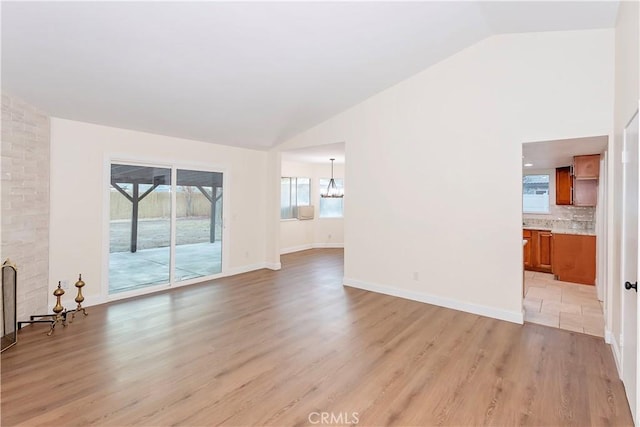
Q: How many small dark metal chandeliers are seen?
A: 1